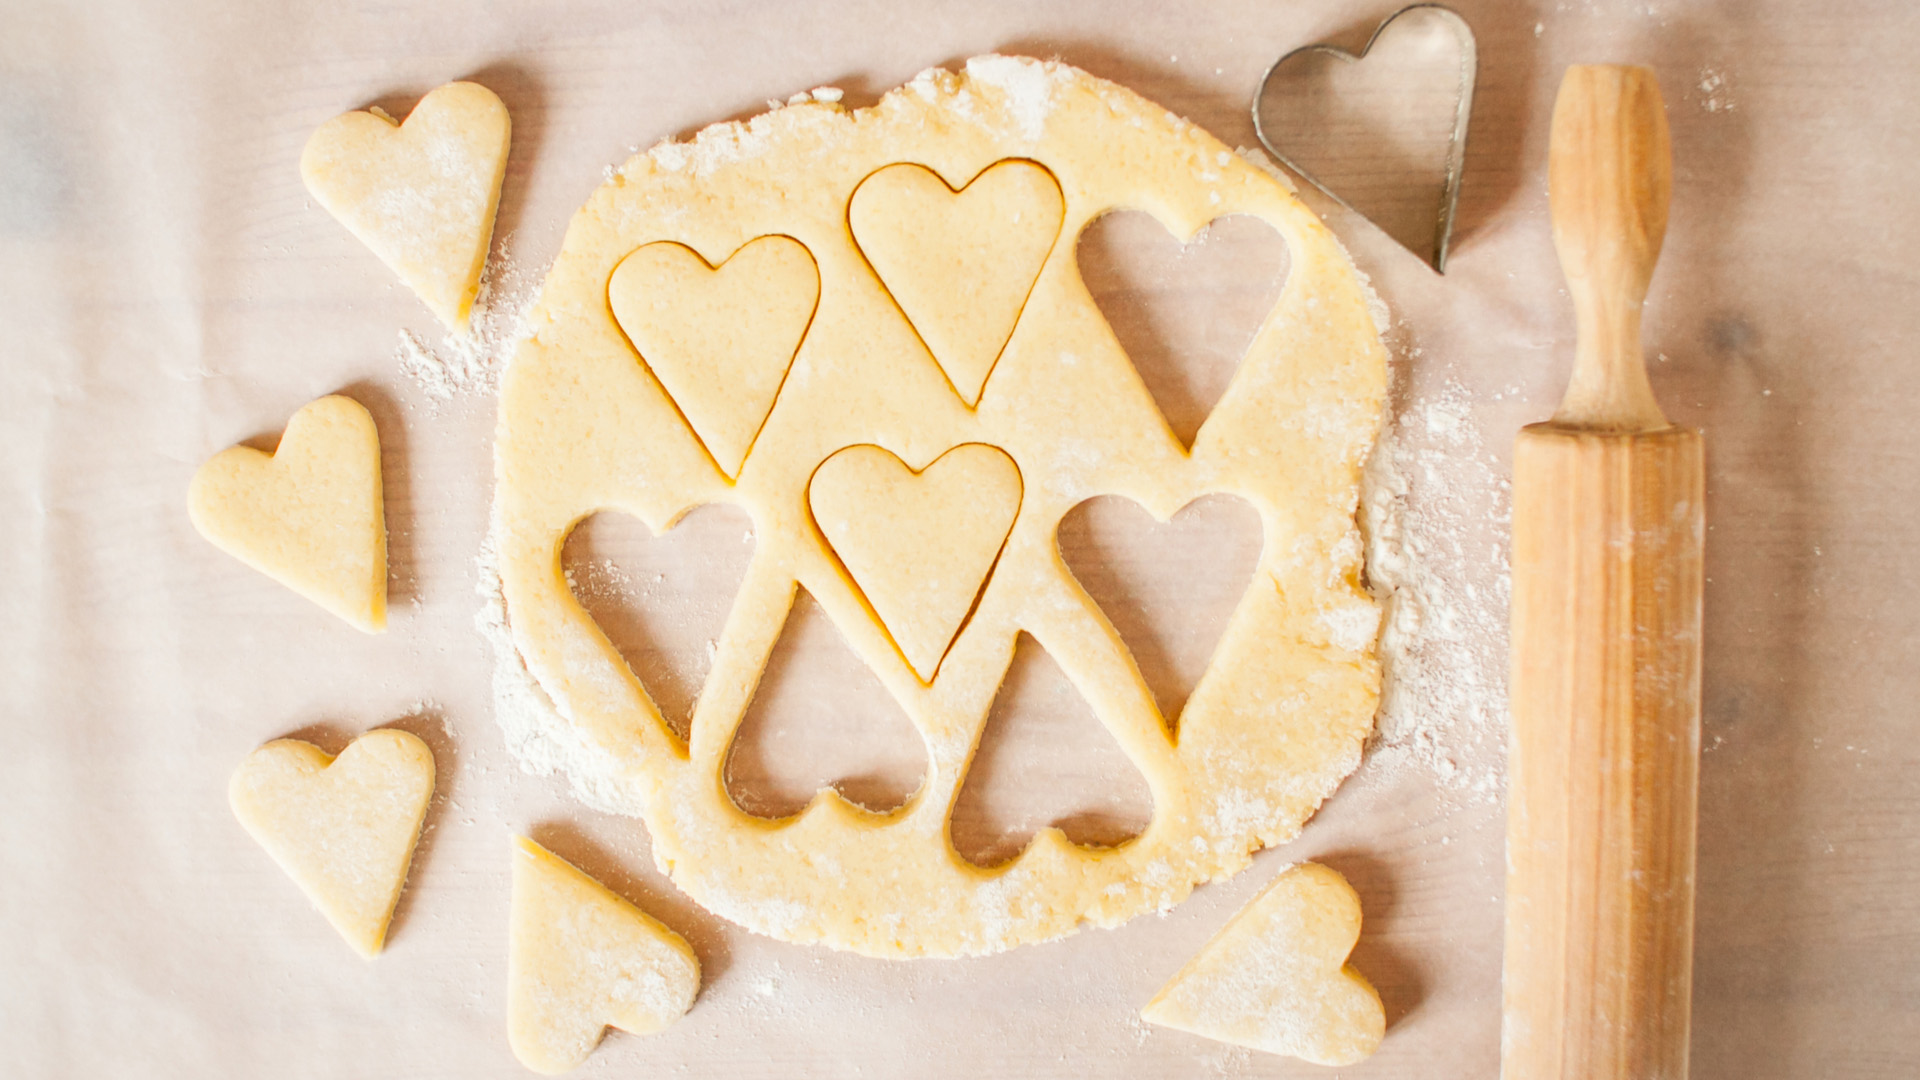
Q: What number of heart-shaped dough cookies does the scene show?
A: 8